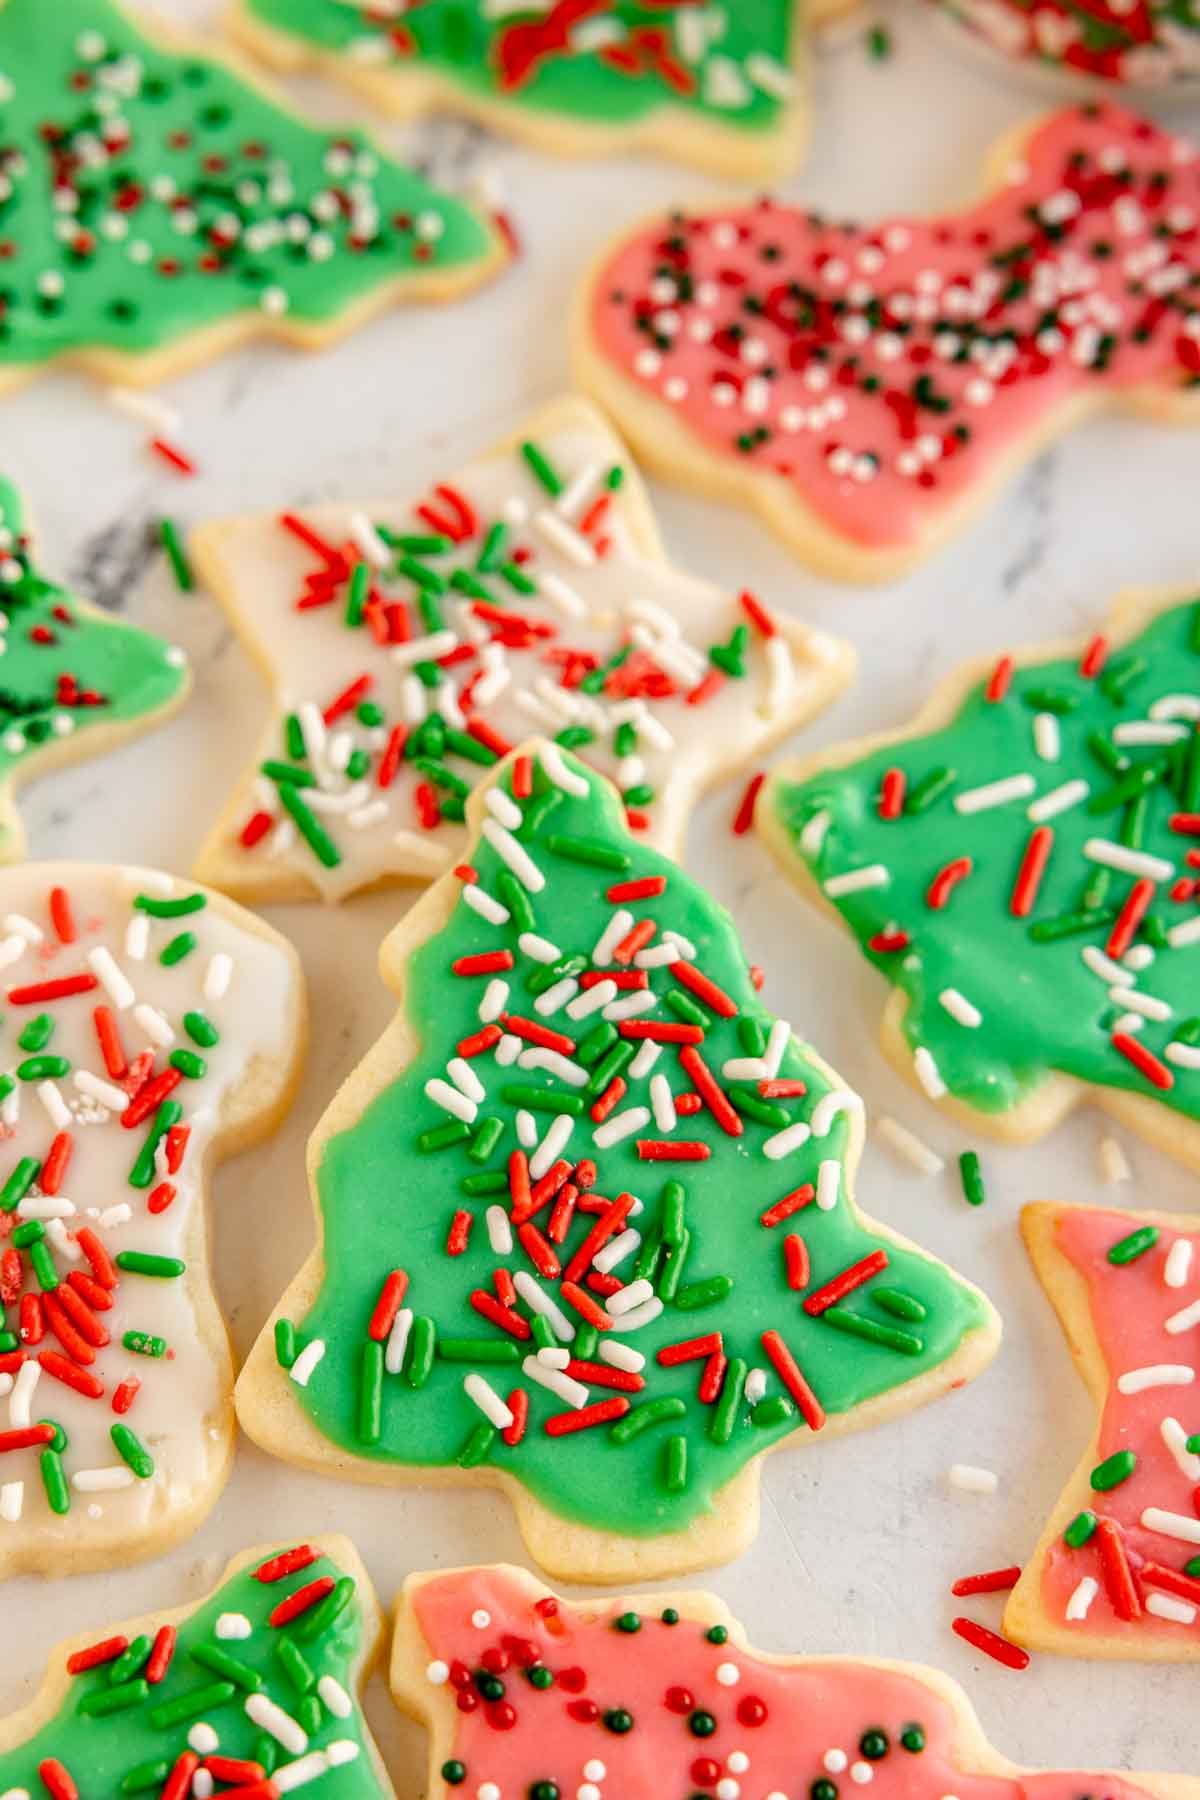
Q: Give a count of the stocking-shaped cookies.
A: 2